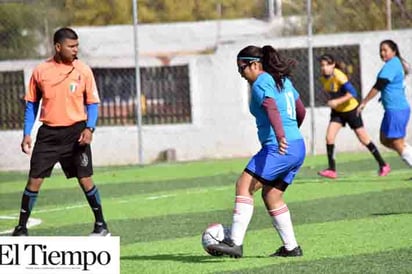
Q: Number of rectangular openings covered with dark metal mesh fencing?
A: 3